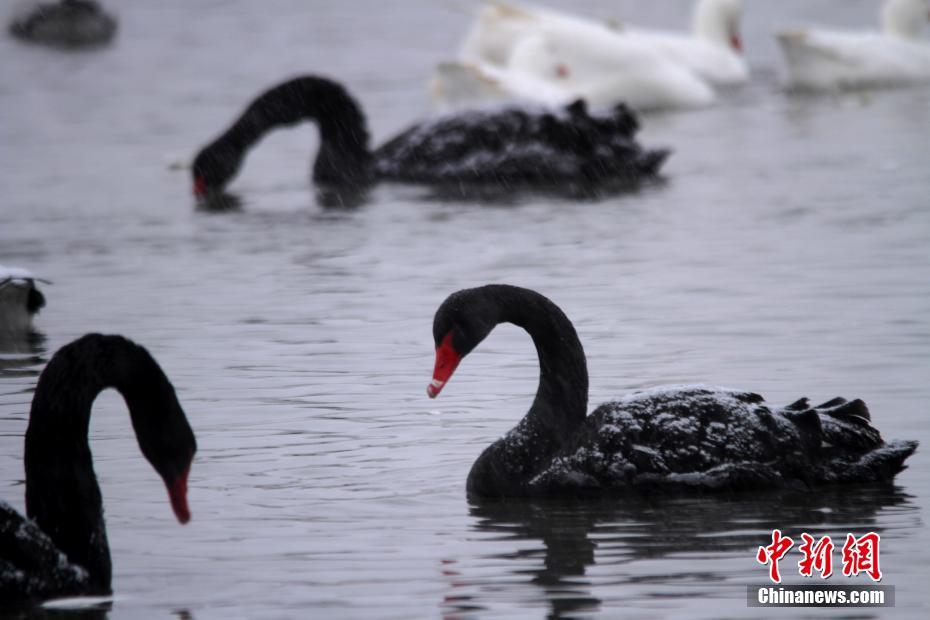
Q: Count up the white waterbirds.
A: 4